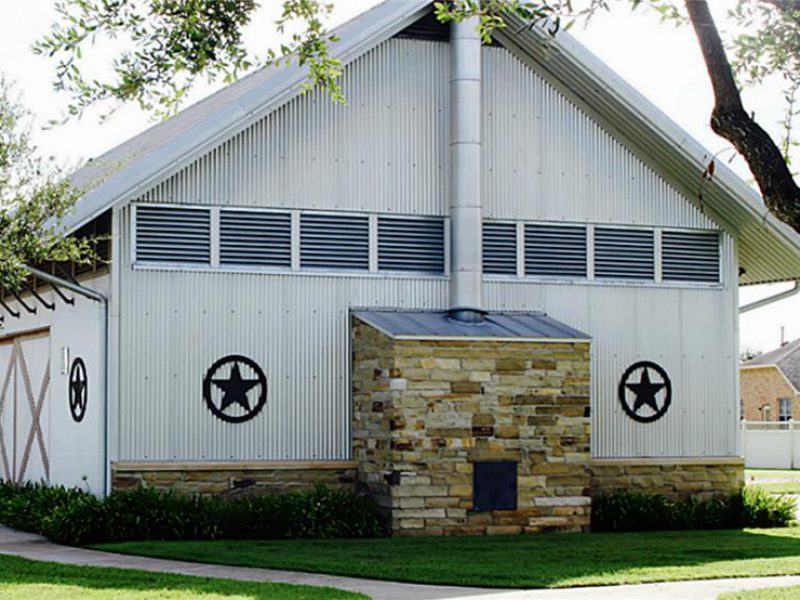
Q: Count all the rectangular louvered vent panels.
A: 8